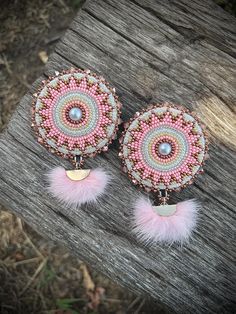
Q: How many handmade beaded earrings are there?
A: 2